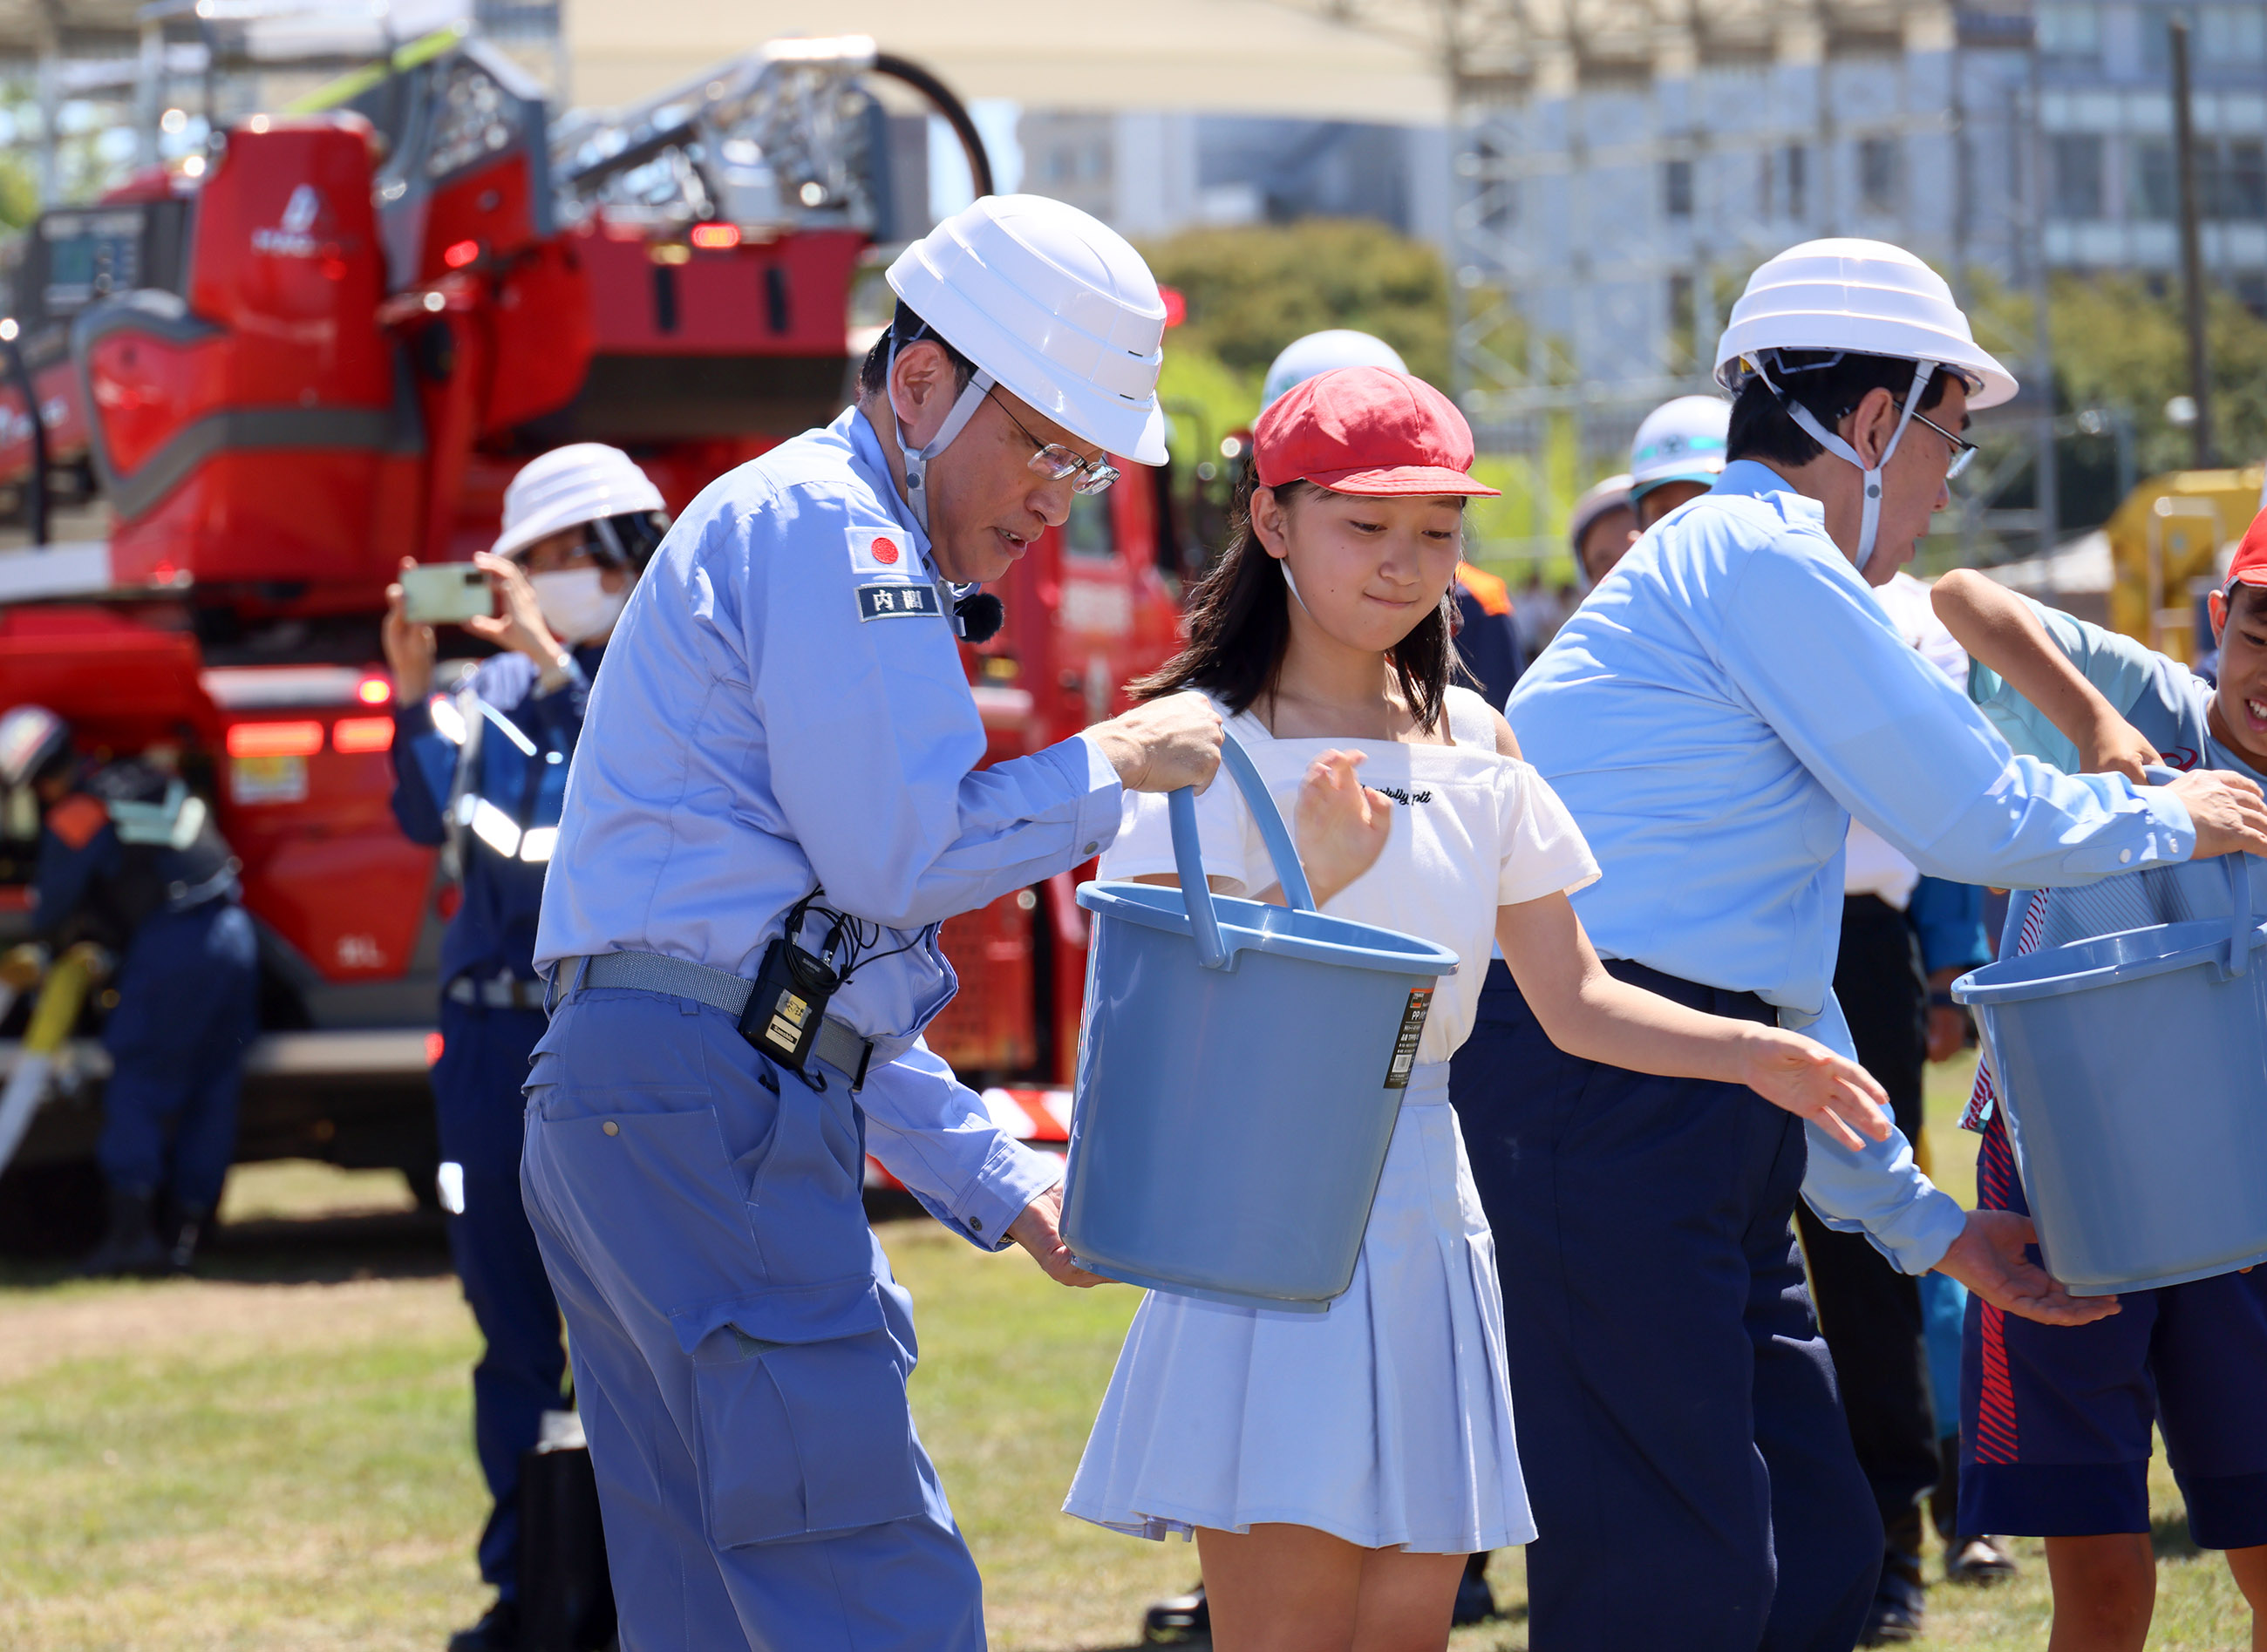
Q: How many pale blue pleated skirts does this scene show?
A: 1